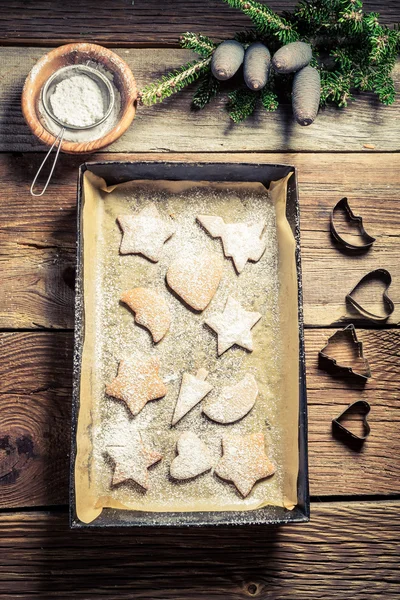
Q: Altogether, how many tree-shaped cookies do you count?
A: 2